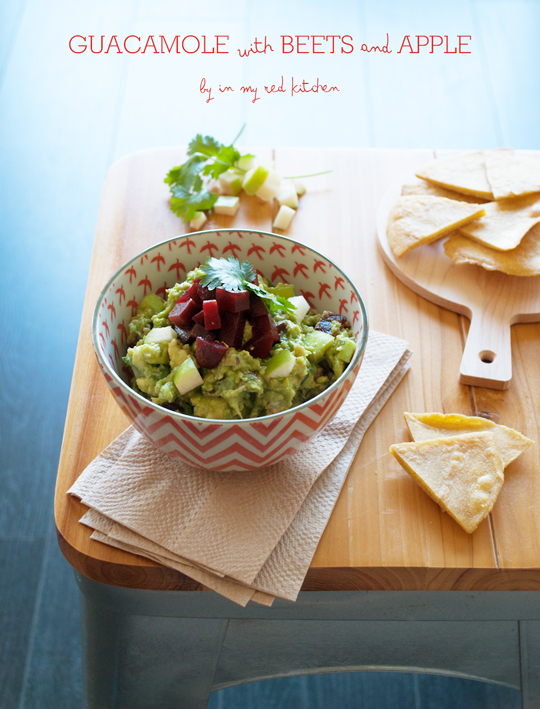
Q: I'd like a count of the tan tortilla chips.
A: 8